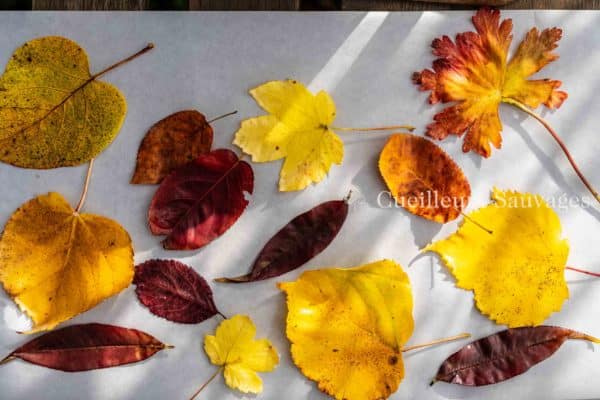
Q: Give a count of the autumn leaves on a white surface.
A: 14